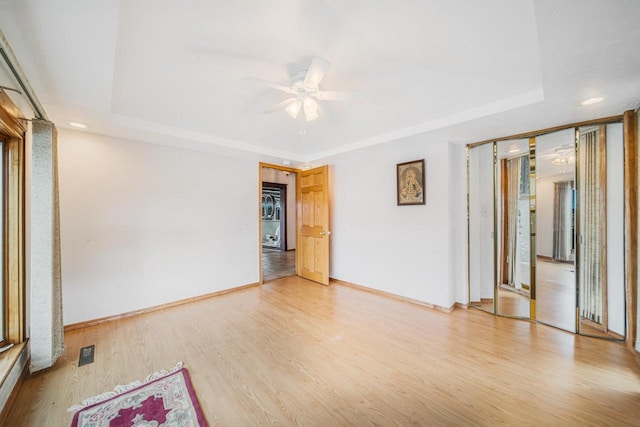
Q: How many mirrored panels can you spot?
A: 4